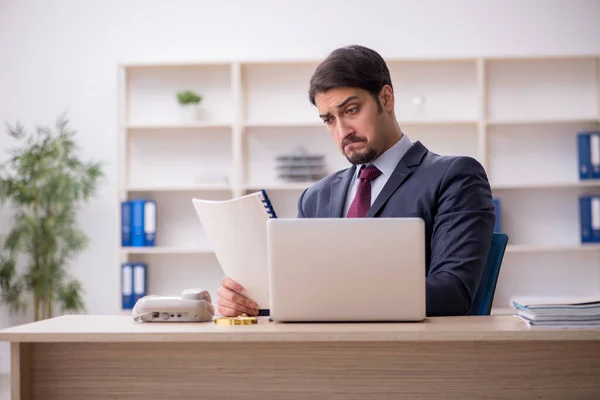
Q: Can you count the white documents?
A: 1